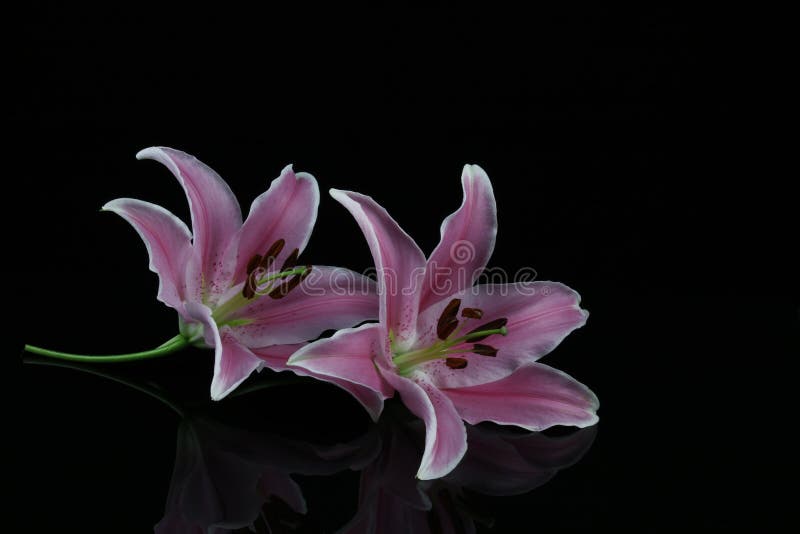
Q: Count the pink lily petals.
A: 12